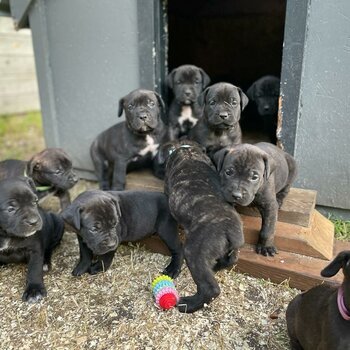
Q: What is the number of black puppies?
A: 10